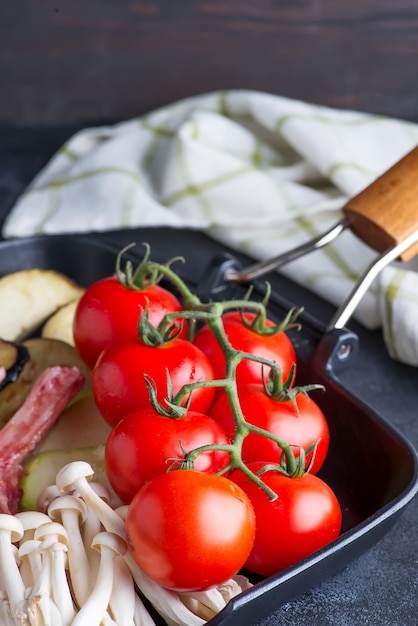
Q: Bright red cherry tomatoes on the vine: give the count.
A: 7